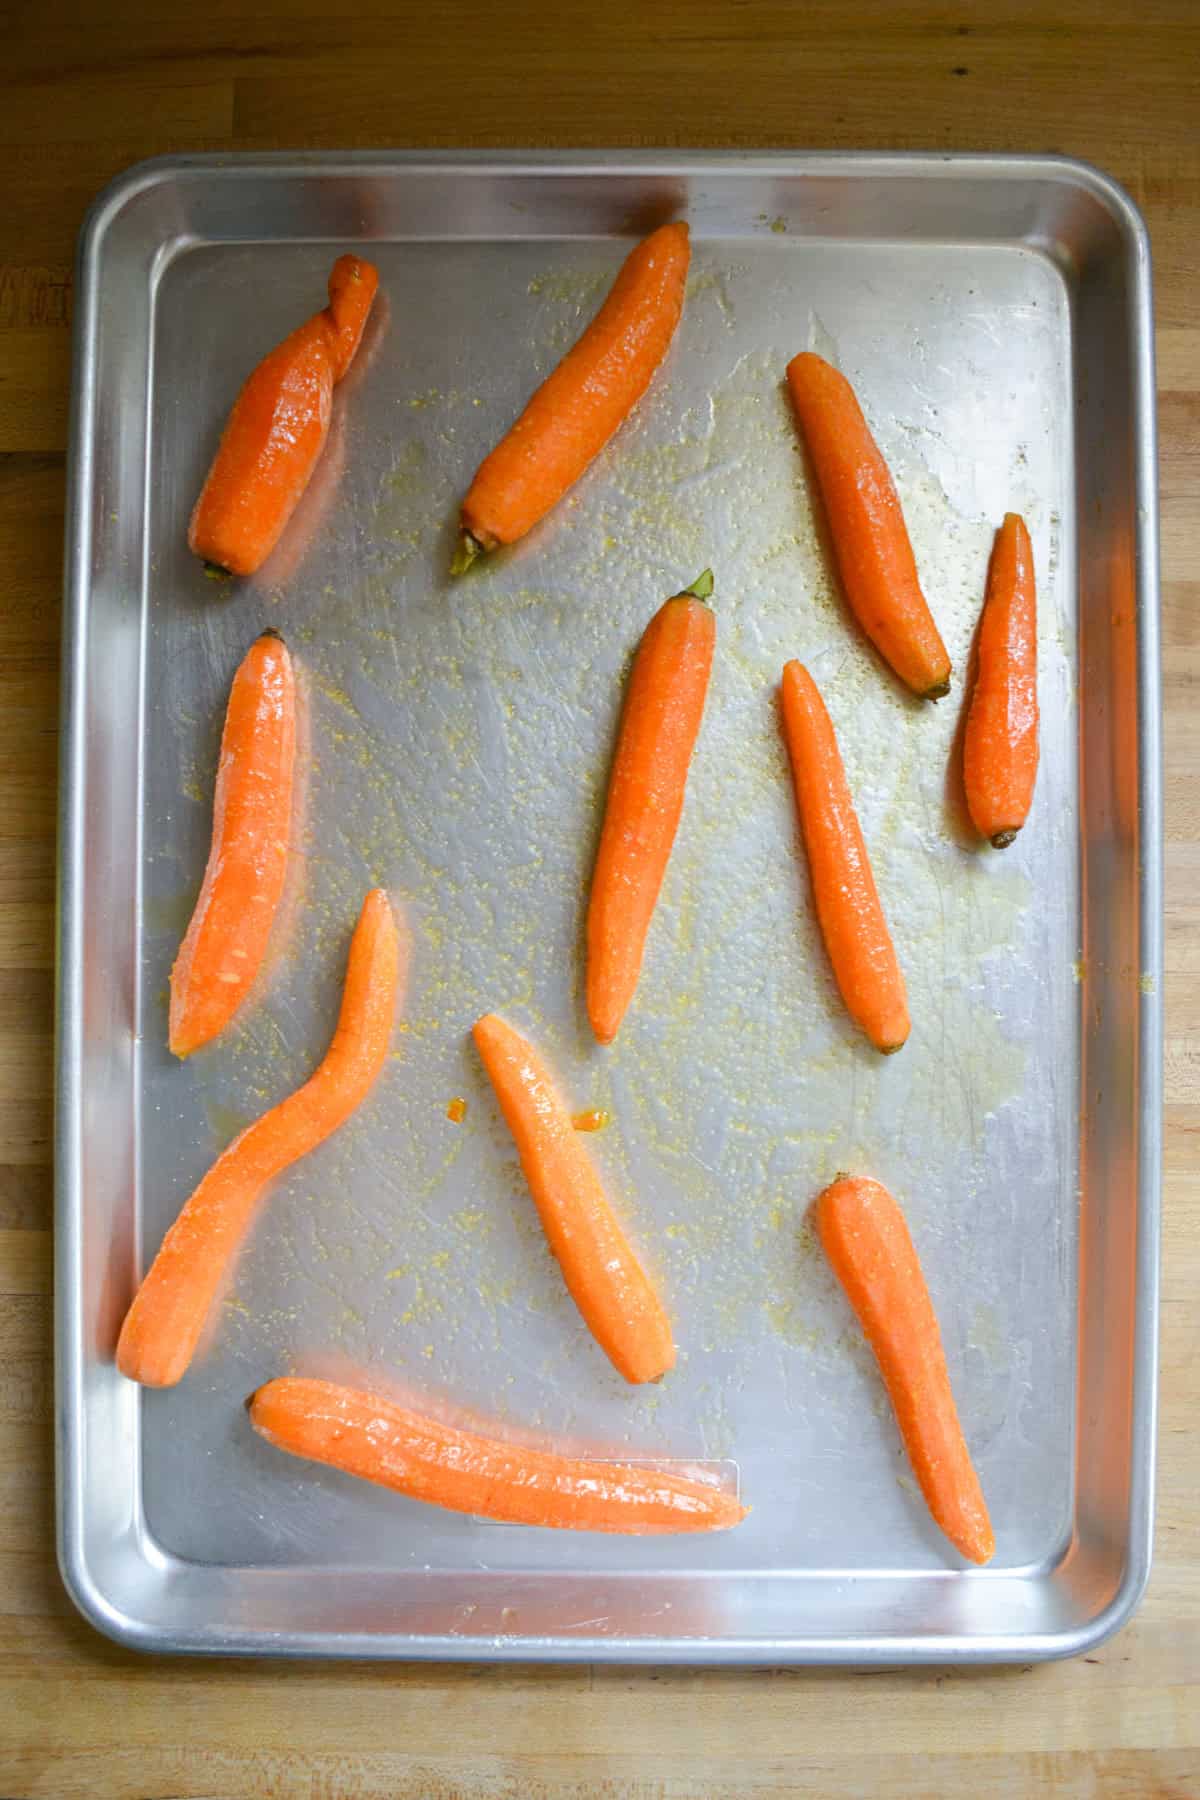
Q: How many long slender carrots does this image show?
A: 11